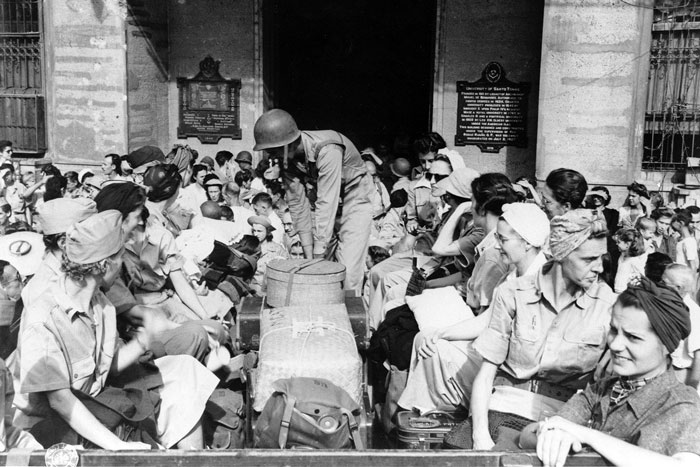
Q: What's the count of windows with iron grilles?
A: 2